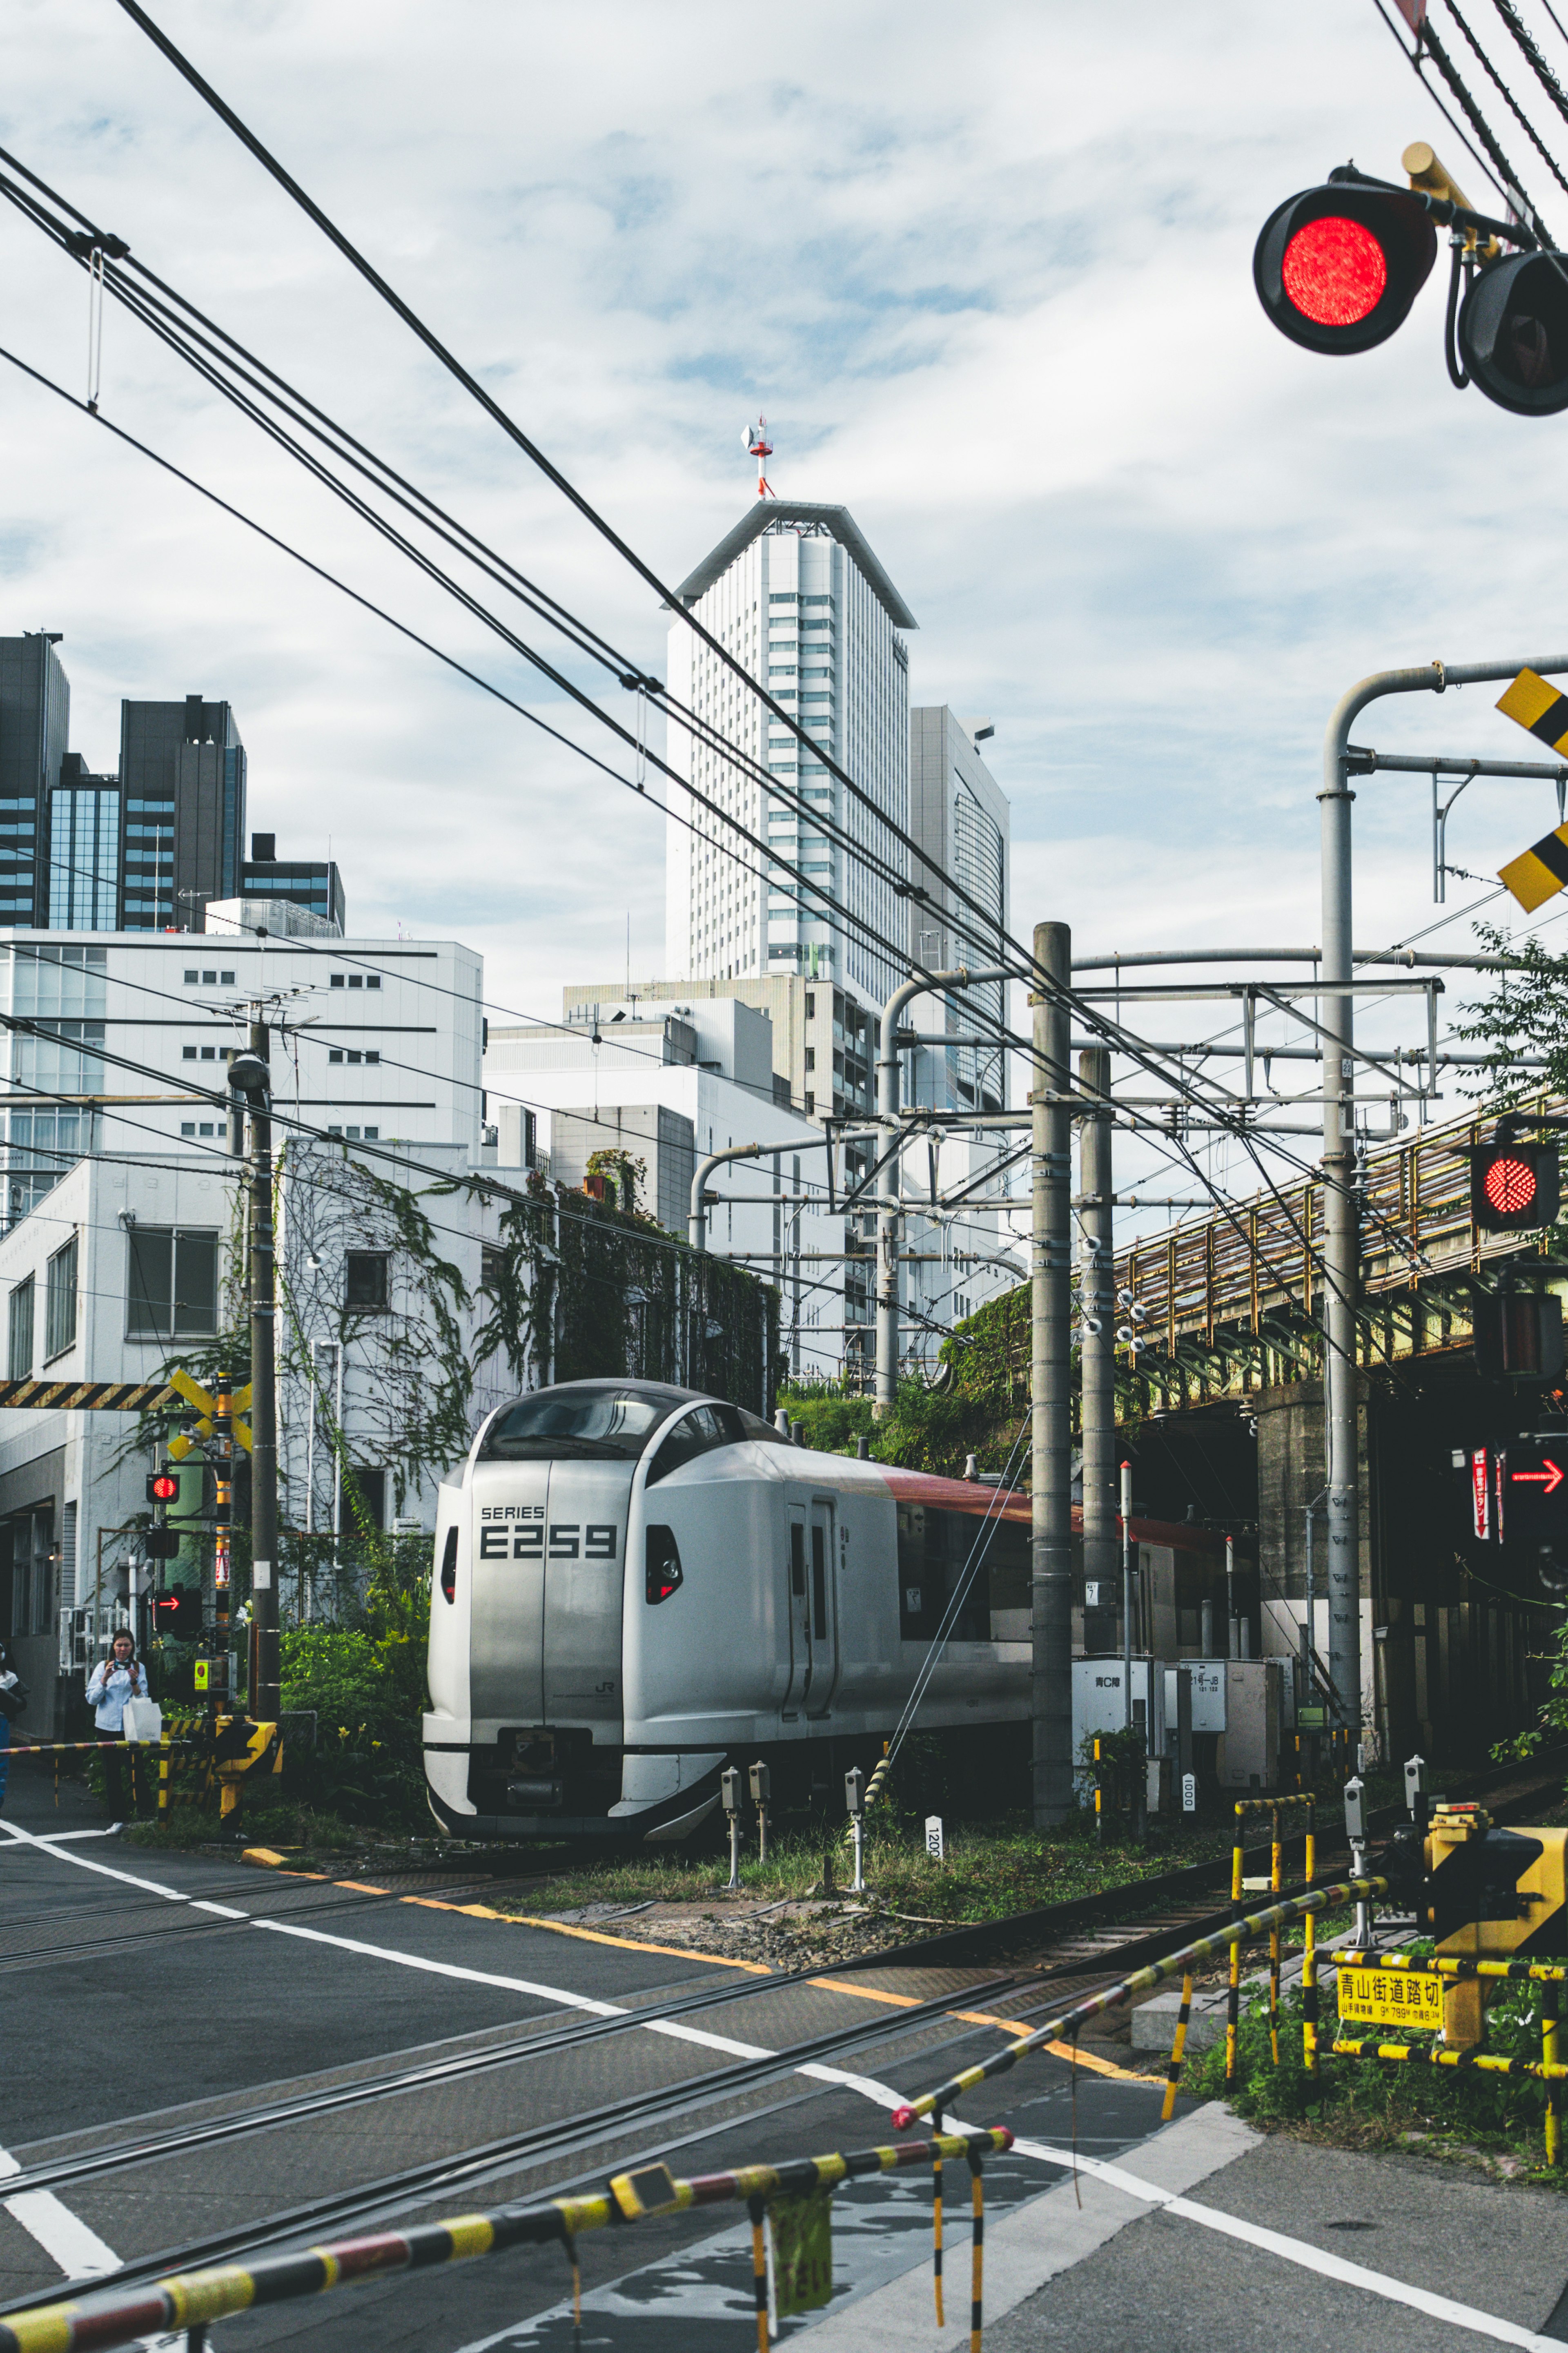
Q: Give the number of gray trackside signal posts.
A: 5